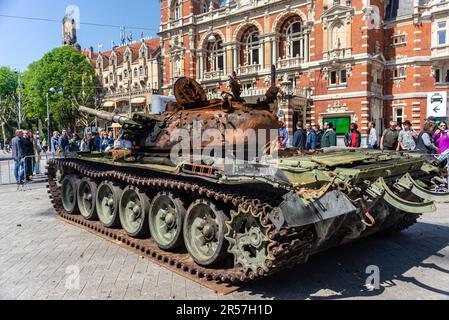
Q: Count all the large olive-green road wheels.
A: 6